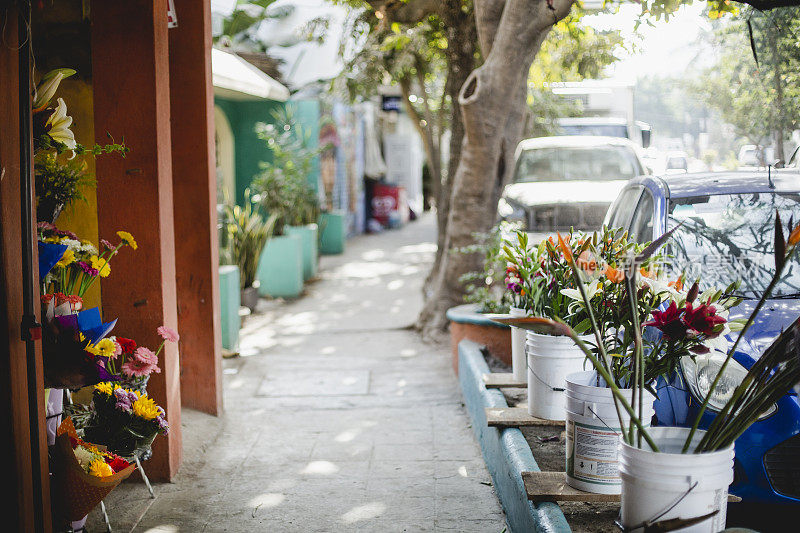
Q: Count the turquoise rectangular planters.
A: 4